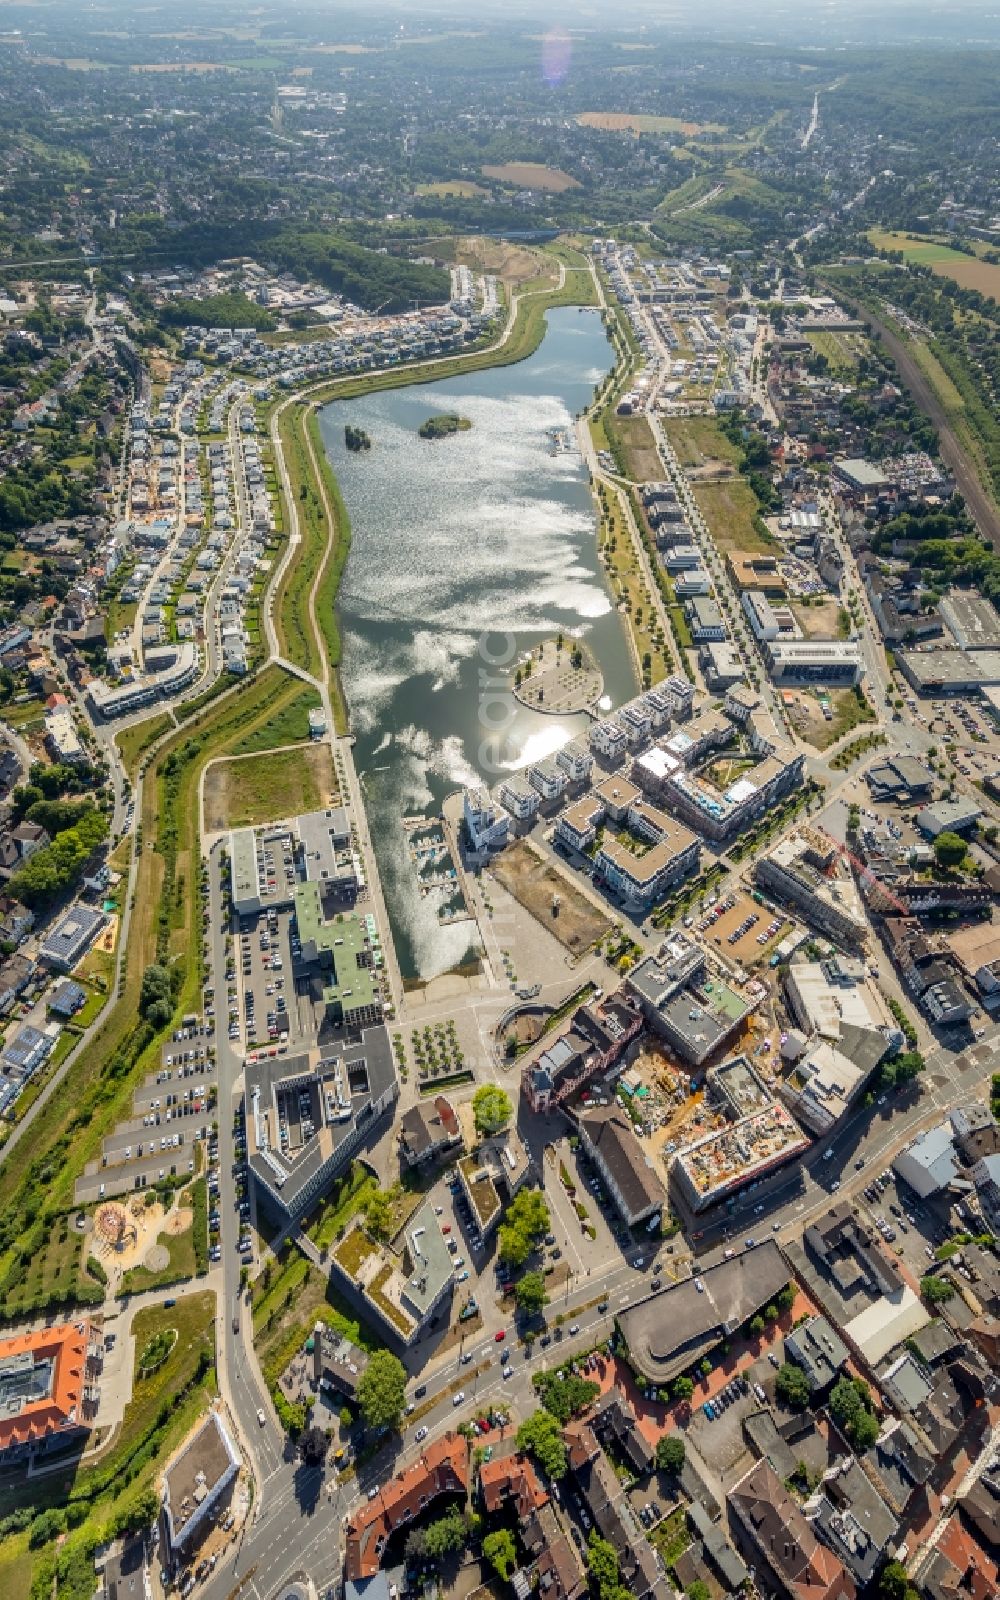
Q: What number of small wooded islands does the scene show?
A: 2